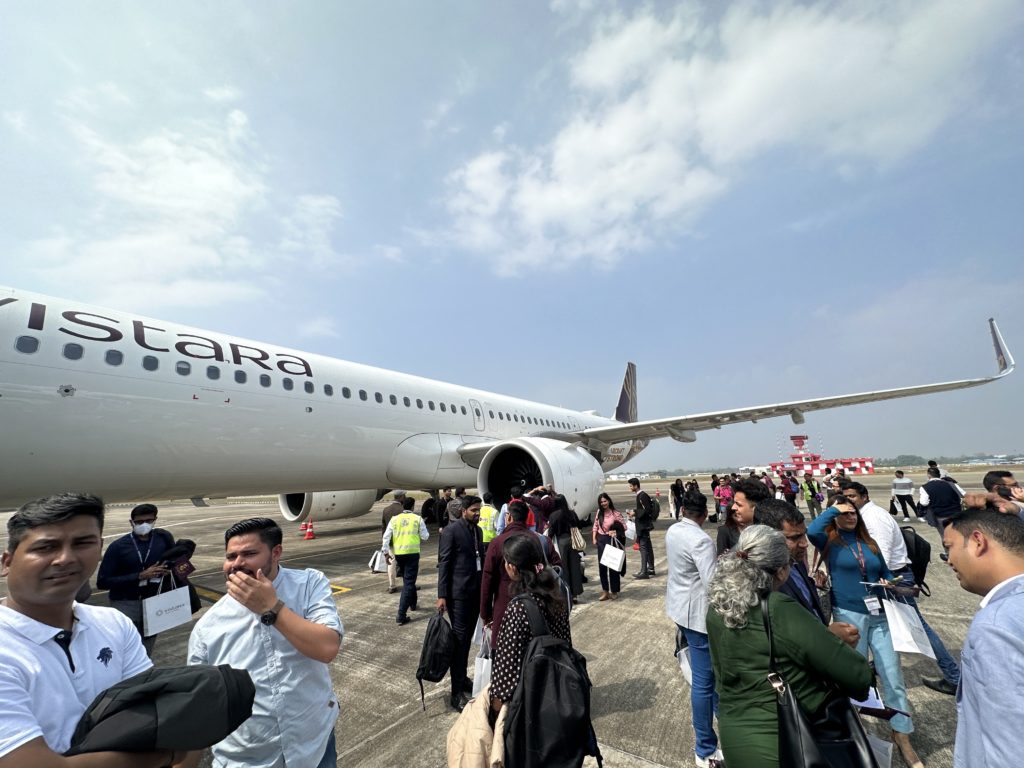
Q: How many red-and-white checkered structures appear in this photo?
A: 1